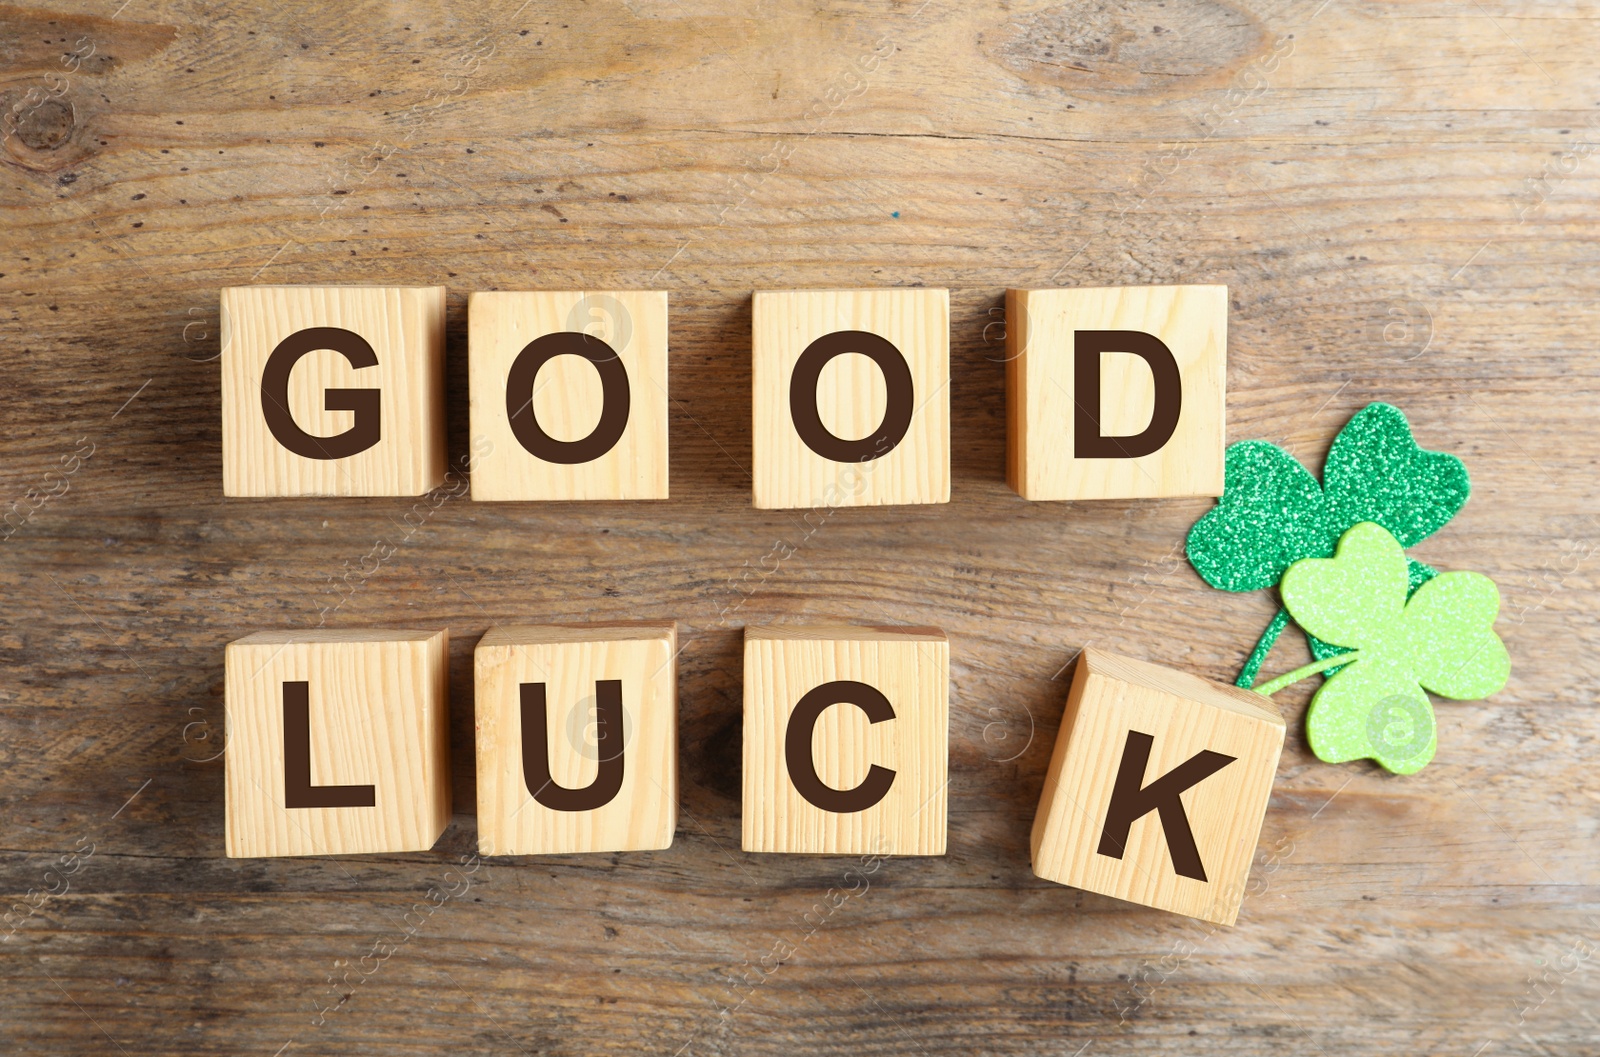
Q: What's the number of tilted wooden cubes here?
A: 1